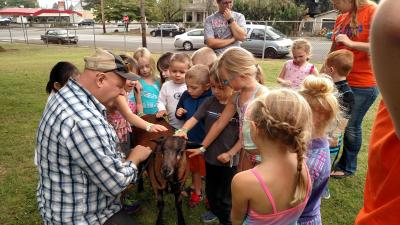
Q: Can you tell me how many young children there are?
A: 13